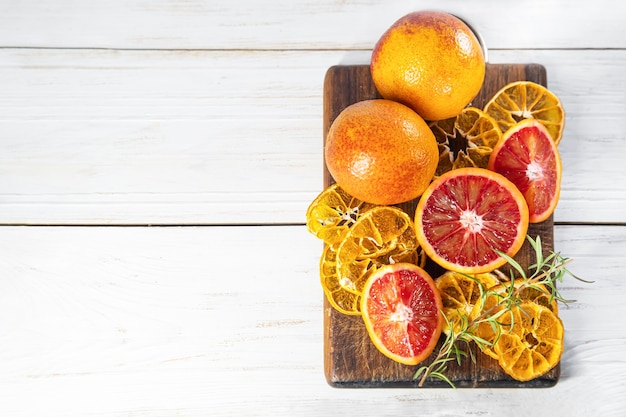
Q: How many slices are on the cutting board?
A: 11